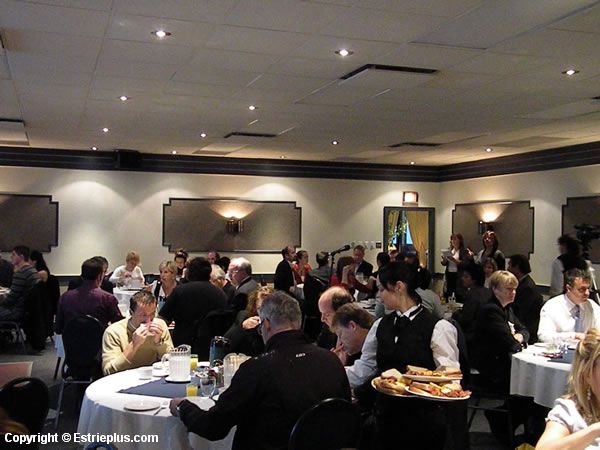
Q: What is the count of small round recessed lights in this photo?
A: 13